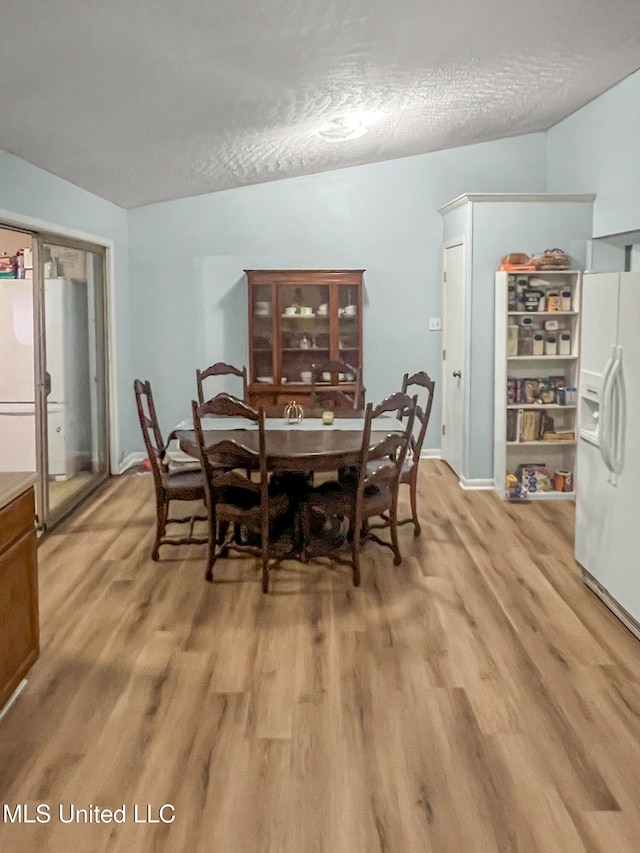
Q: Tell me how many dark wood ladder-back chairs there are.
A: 6